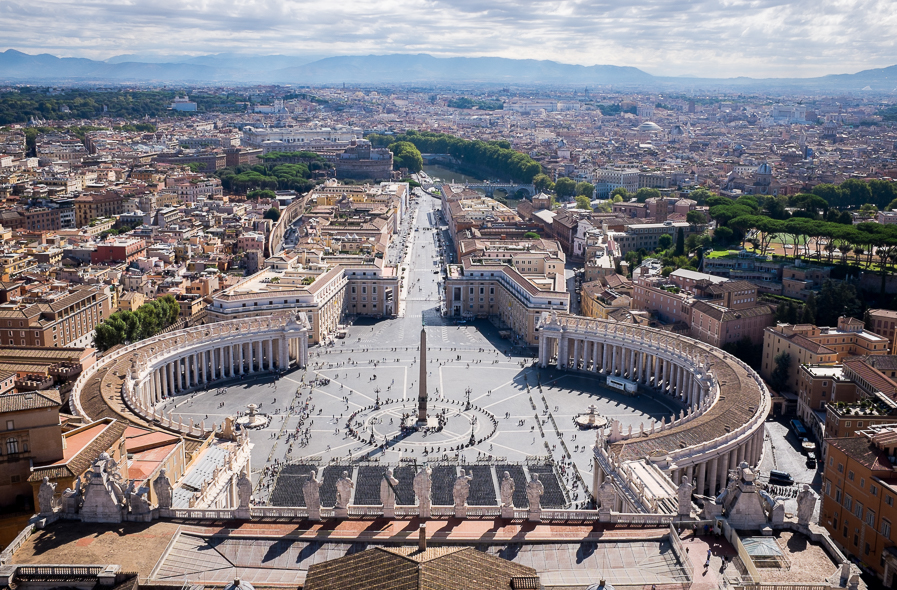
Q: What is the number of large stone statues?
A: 13